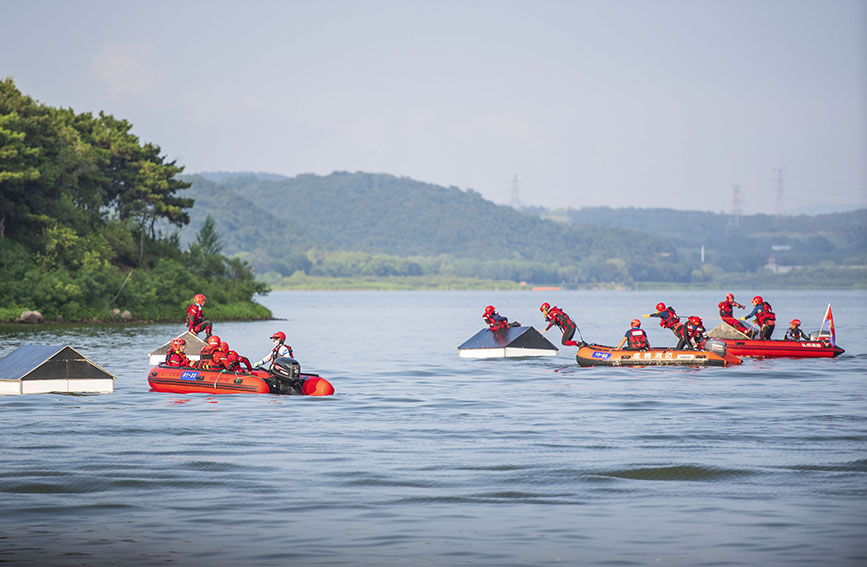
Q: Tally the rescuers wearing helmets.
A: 14